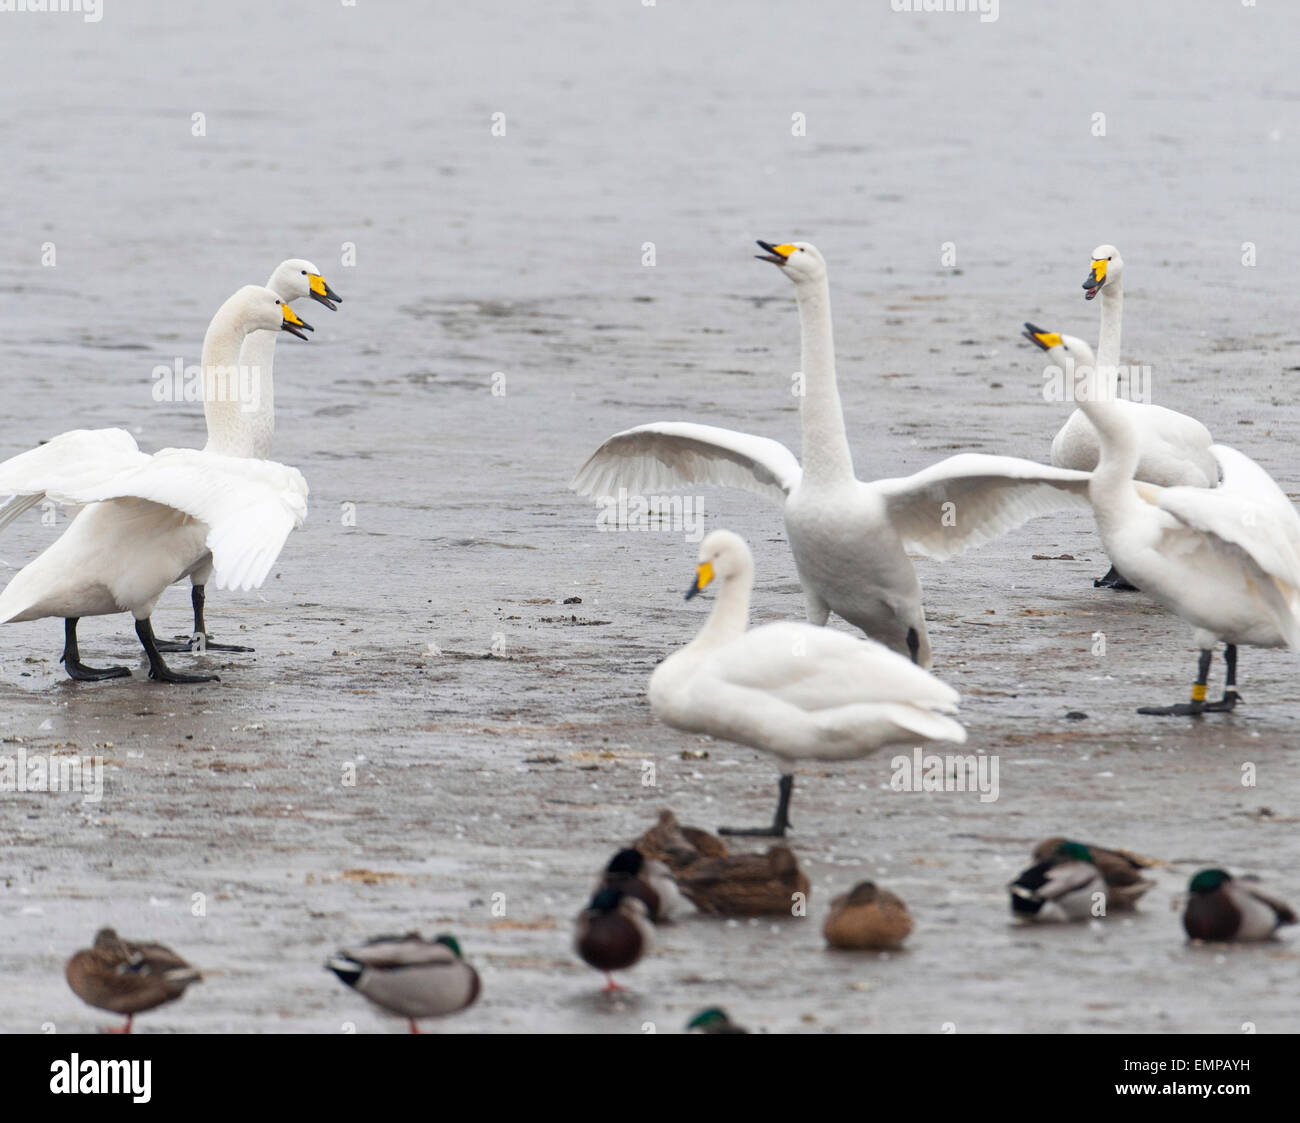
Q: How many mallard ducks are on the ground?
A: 11